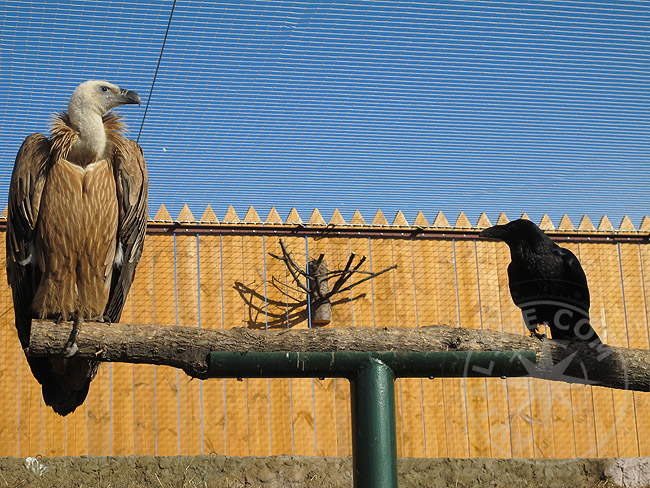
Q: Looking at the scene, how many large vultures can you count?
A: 1